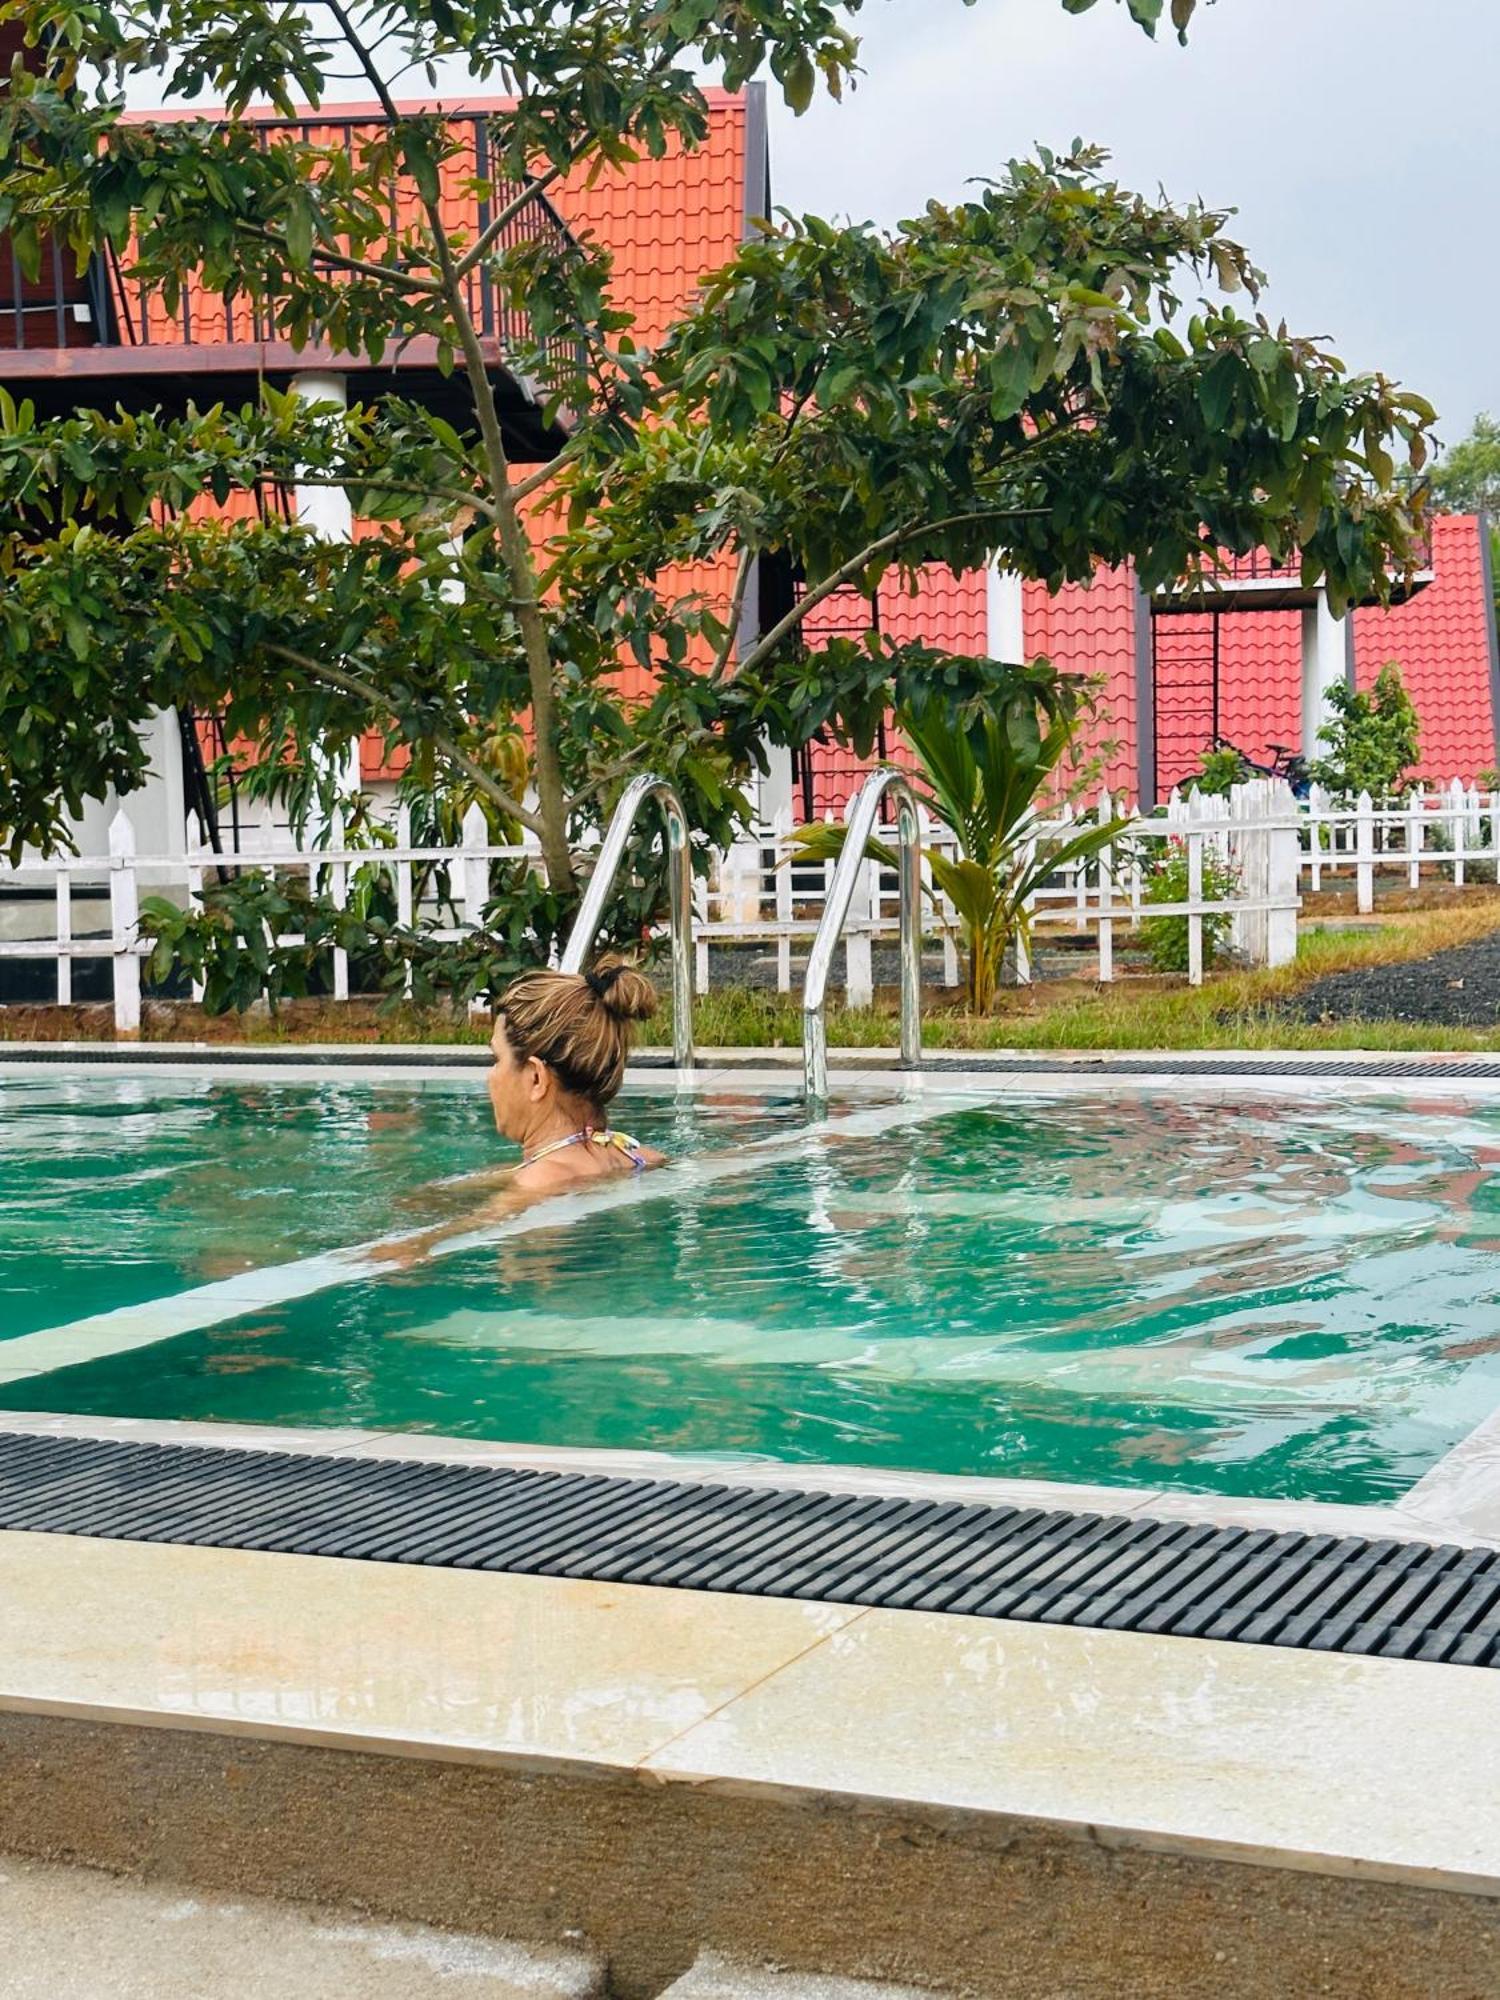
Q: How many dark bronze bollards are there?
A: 0